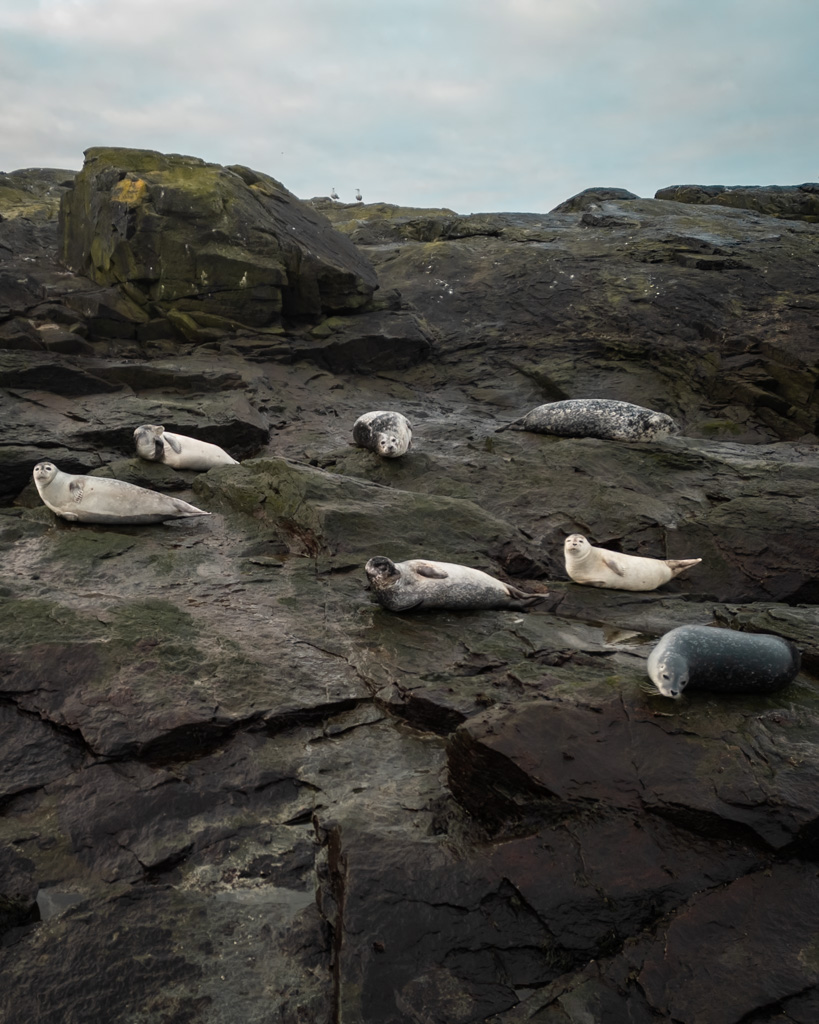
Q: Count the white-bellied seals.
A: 4